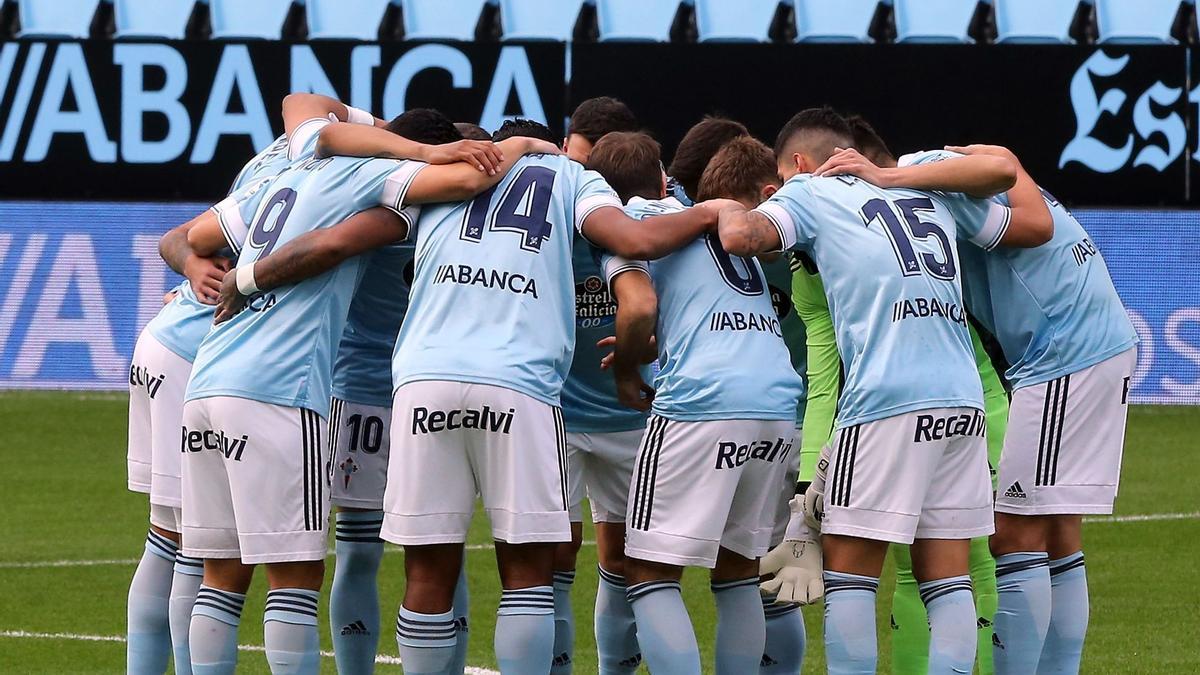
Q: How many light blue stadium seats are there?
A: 12